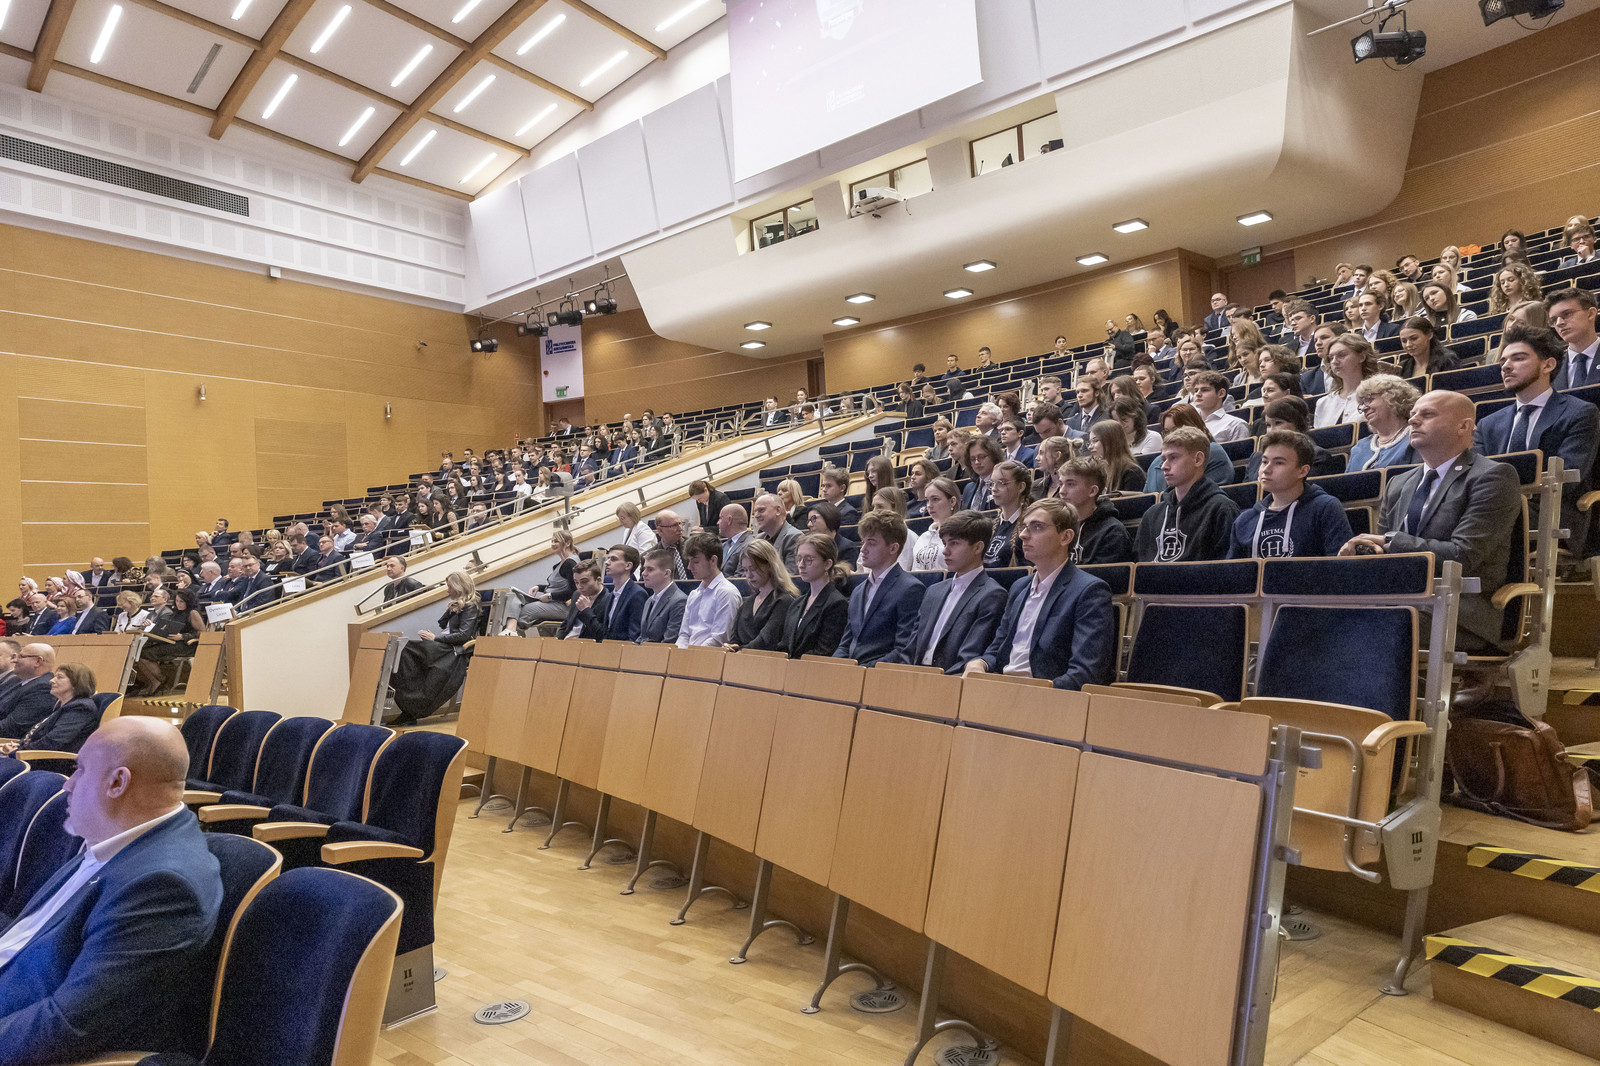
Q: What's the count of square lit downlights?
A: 9